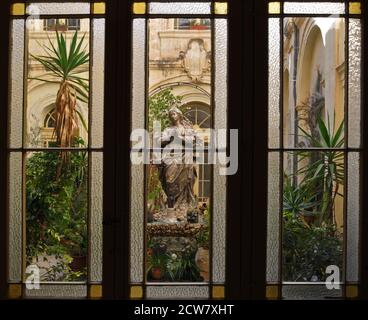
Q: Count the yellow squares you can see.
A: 12